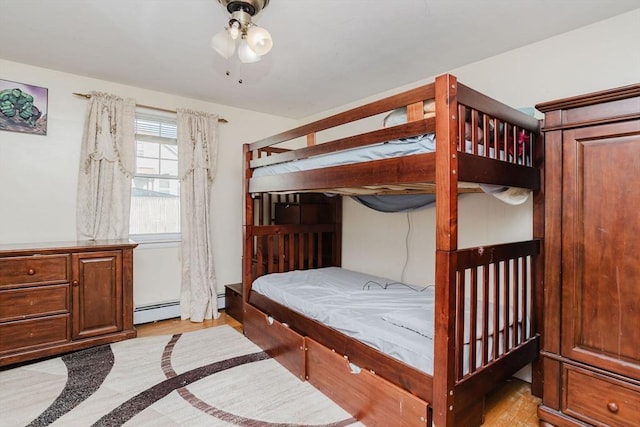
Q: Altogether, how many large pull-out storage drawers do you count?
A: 2